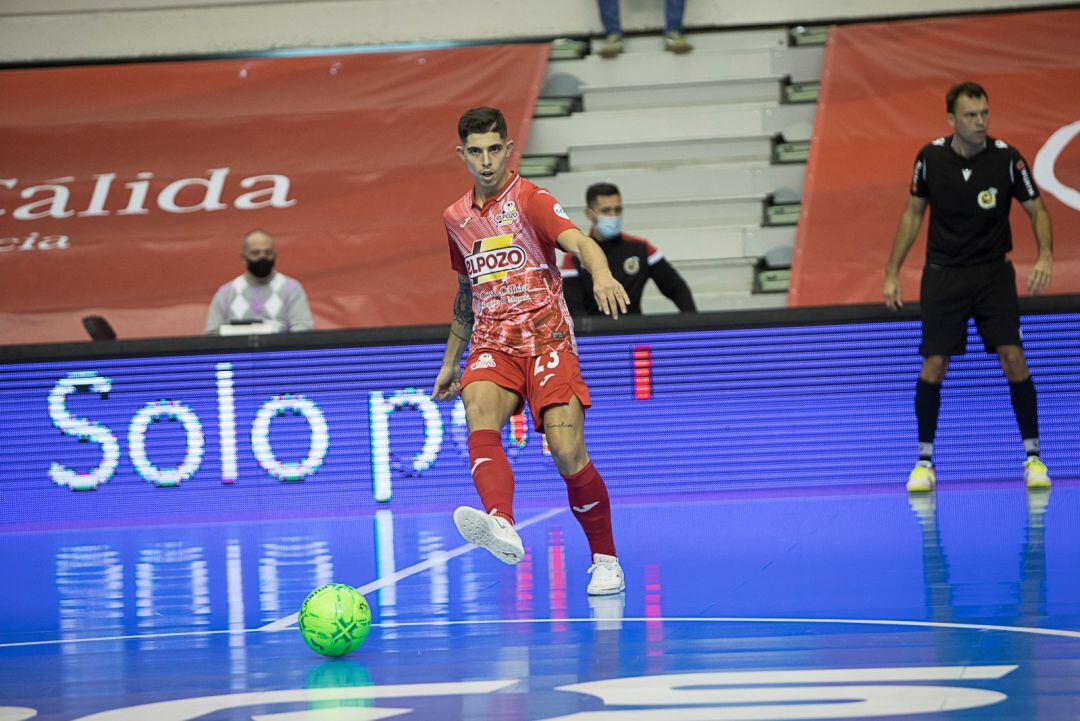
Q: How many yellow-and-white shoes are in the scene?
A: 2